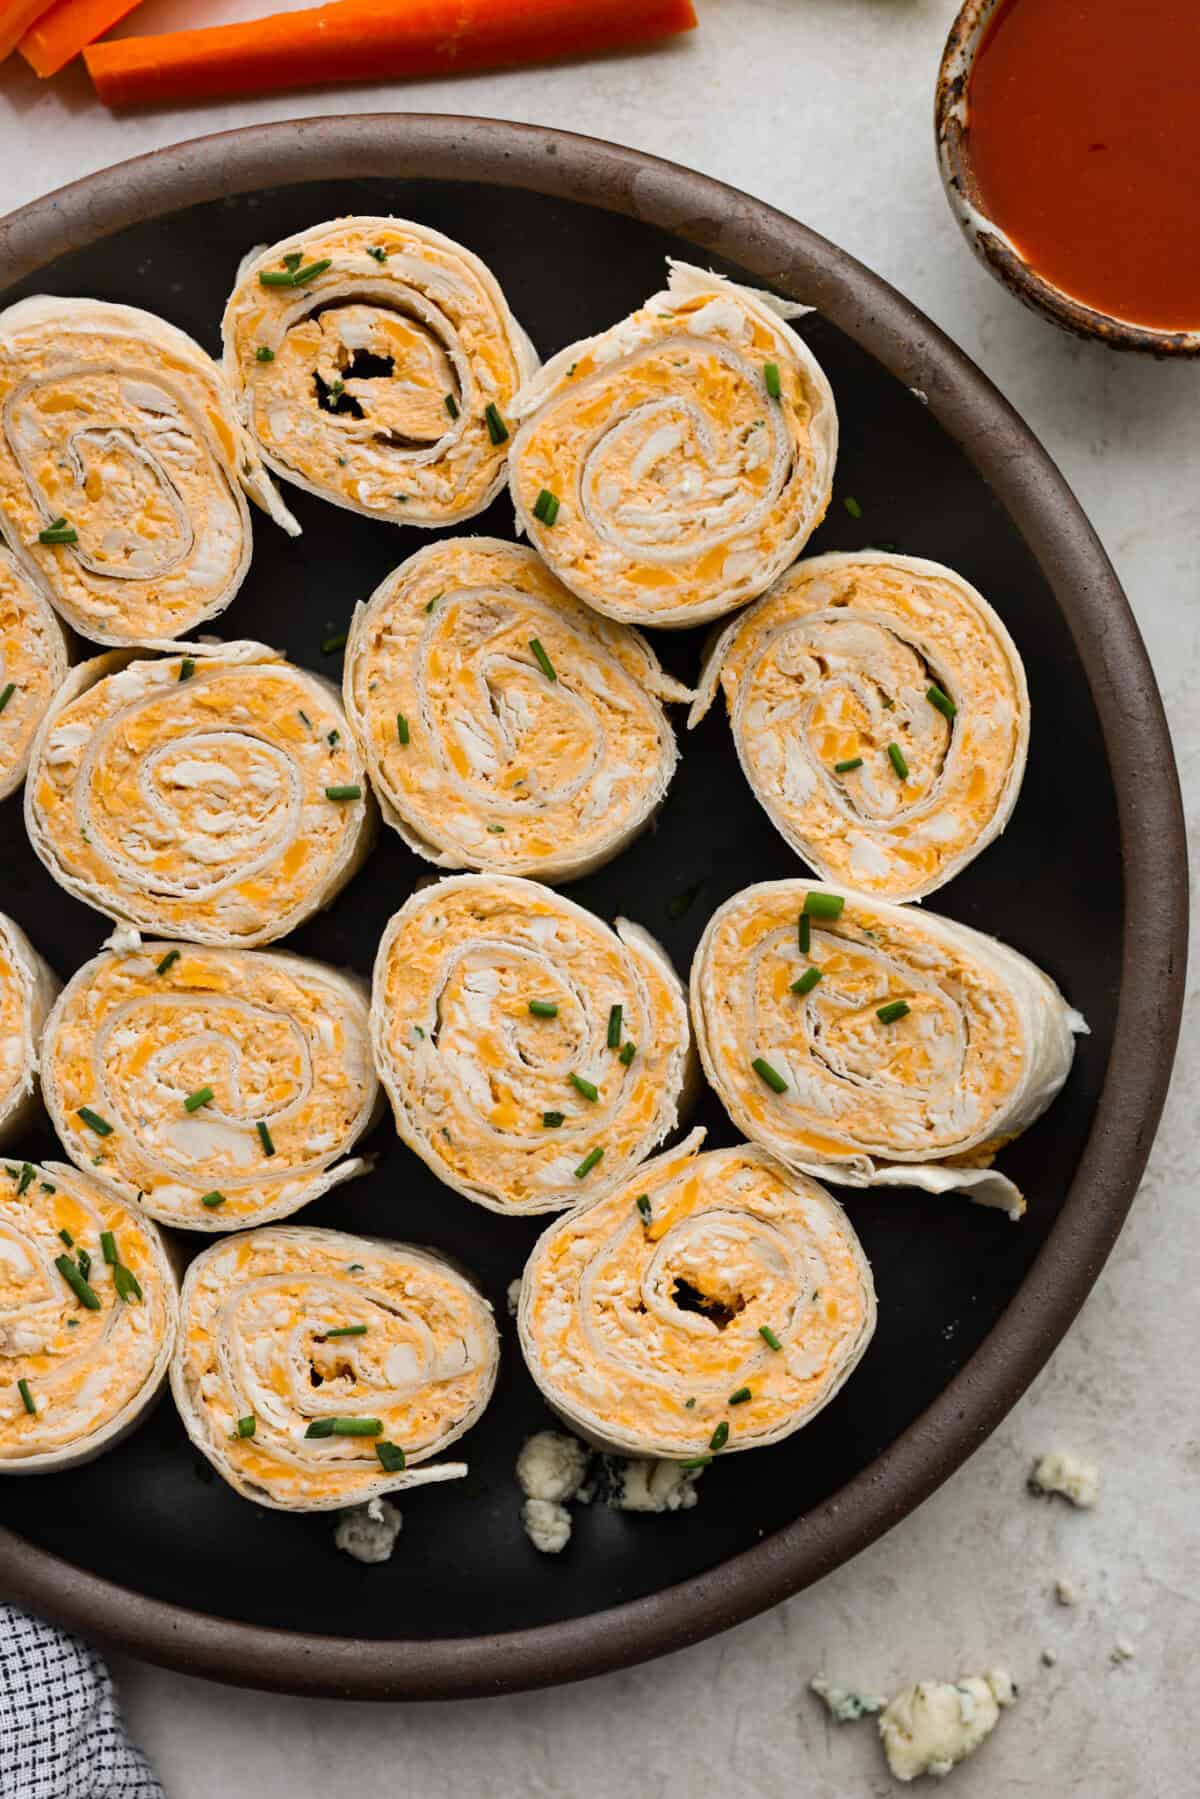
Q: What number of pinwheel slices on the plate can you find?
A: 14